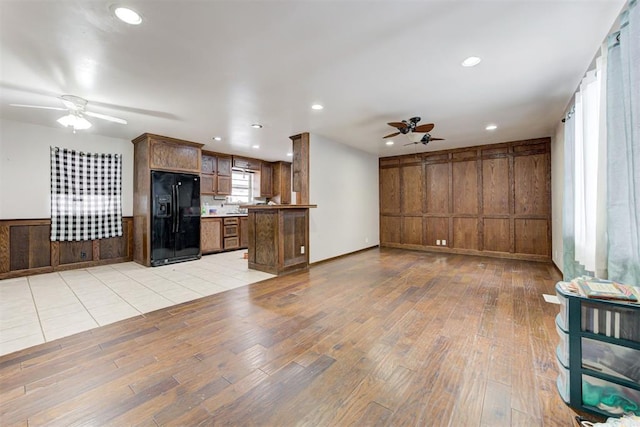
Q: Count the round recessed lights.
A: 9